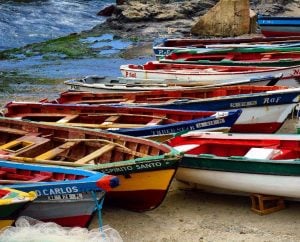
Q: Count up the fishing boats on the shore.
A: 11